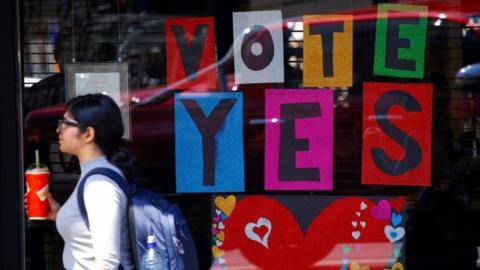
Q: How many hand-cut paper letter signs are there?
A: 7